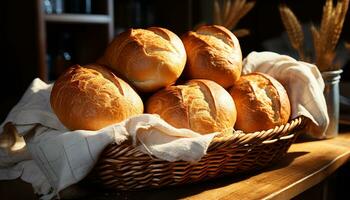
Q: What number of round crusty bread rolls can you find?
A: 5